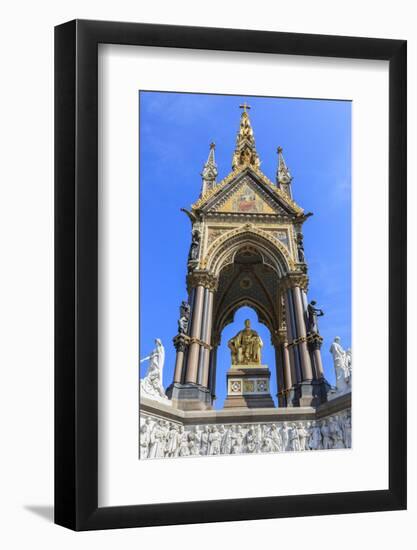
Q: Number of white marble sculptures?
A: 2